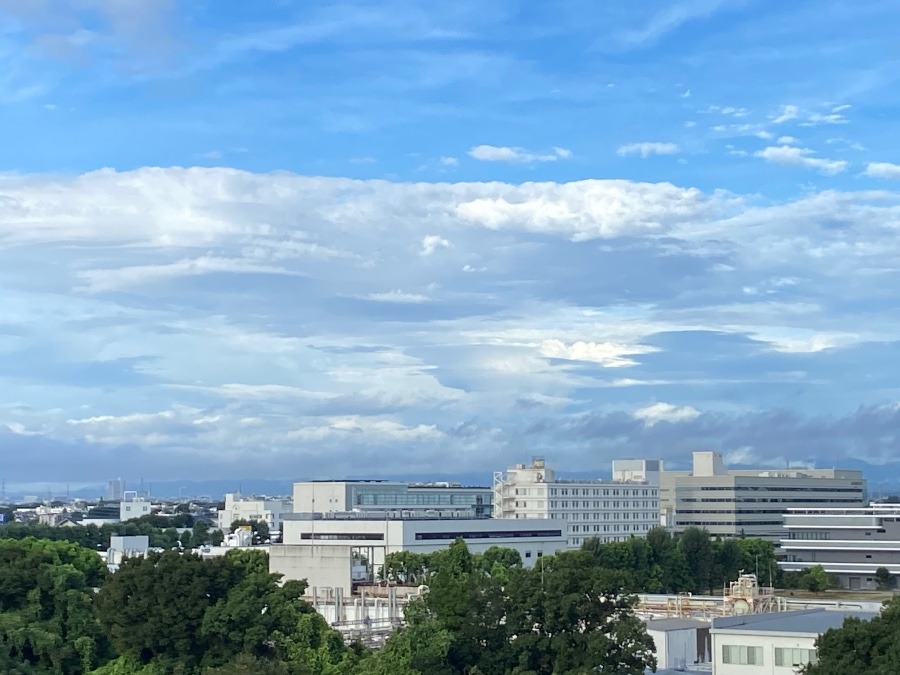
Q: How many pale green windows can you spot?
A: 2